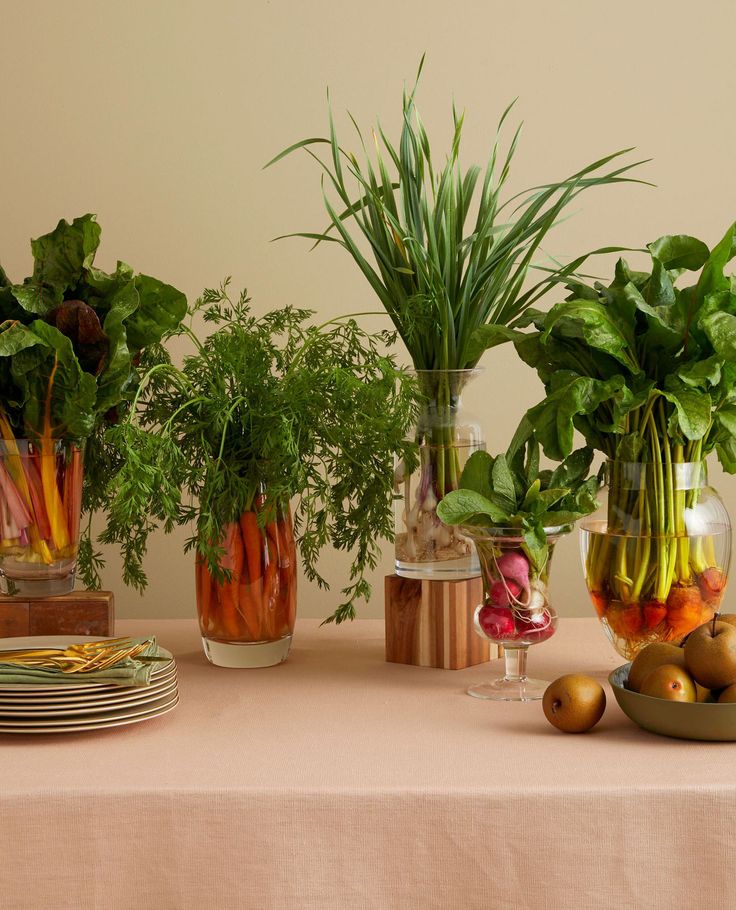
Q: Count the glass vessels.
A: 5